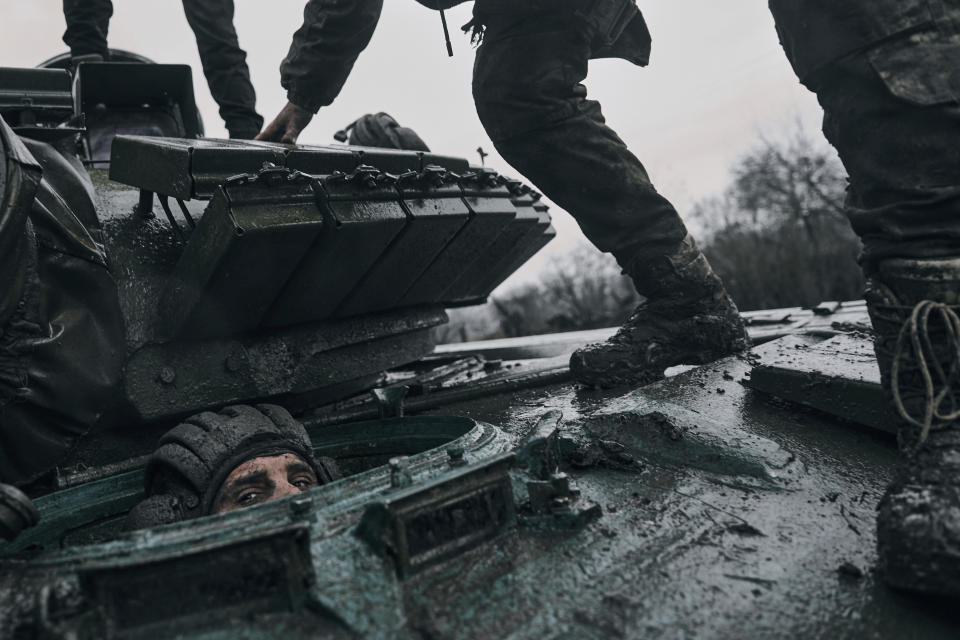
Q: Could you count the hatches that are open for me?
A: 1